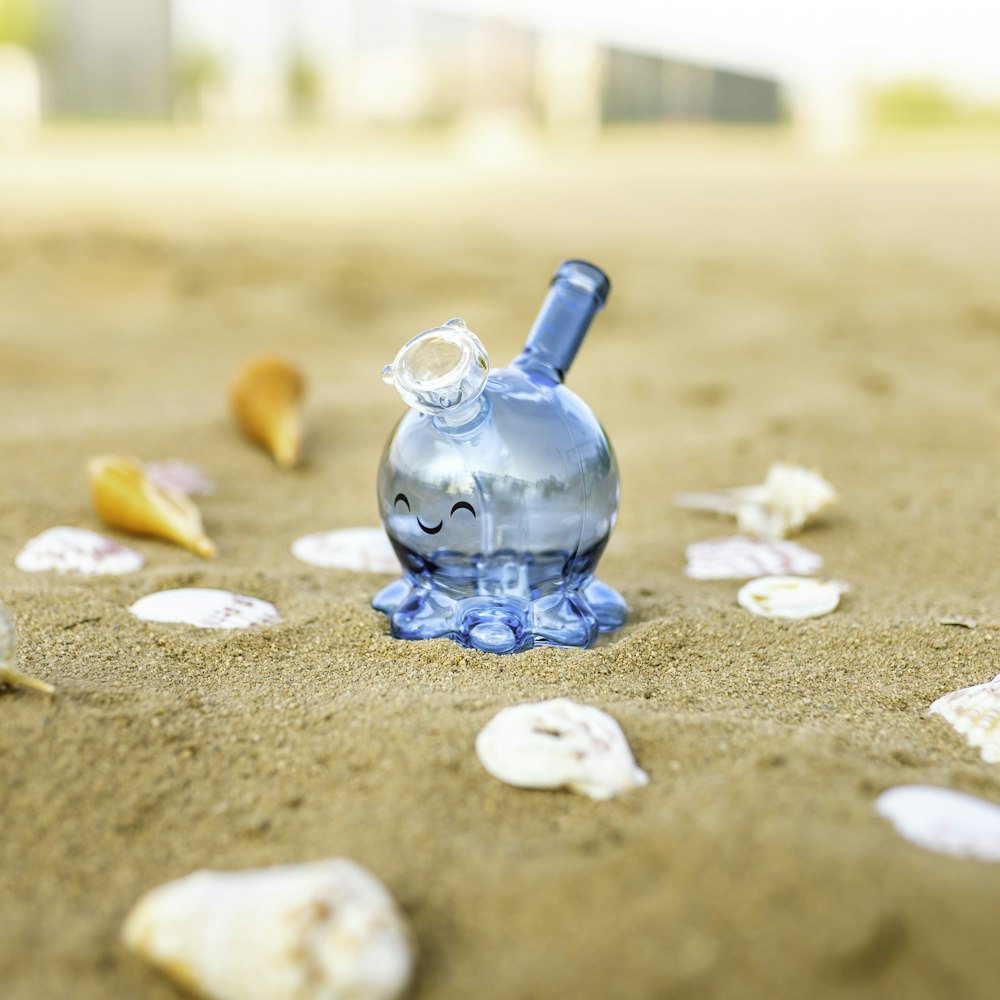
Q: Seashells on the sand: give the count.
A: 14